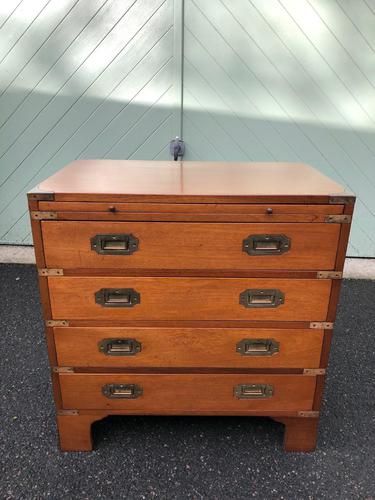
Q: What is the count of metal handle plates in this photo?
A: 8